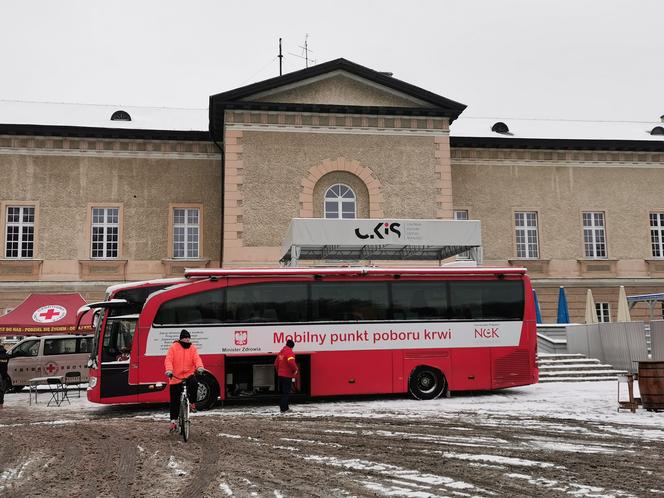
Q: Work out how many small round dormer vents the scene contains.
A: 3